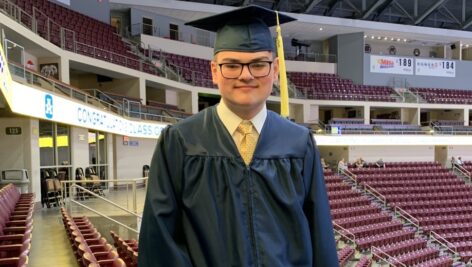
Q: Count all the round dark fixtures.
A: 3